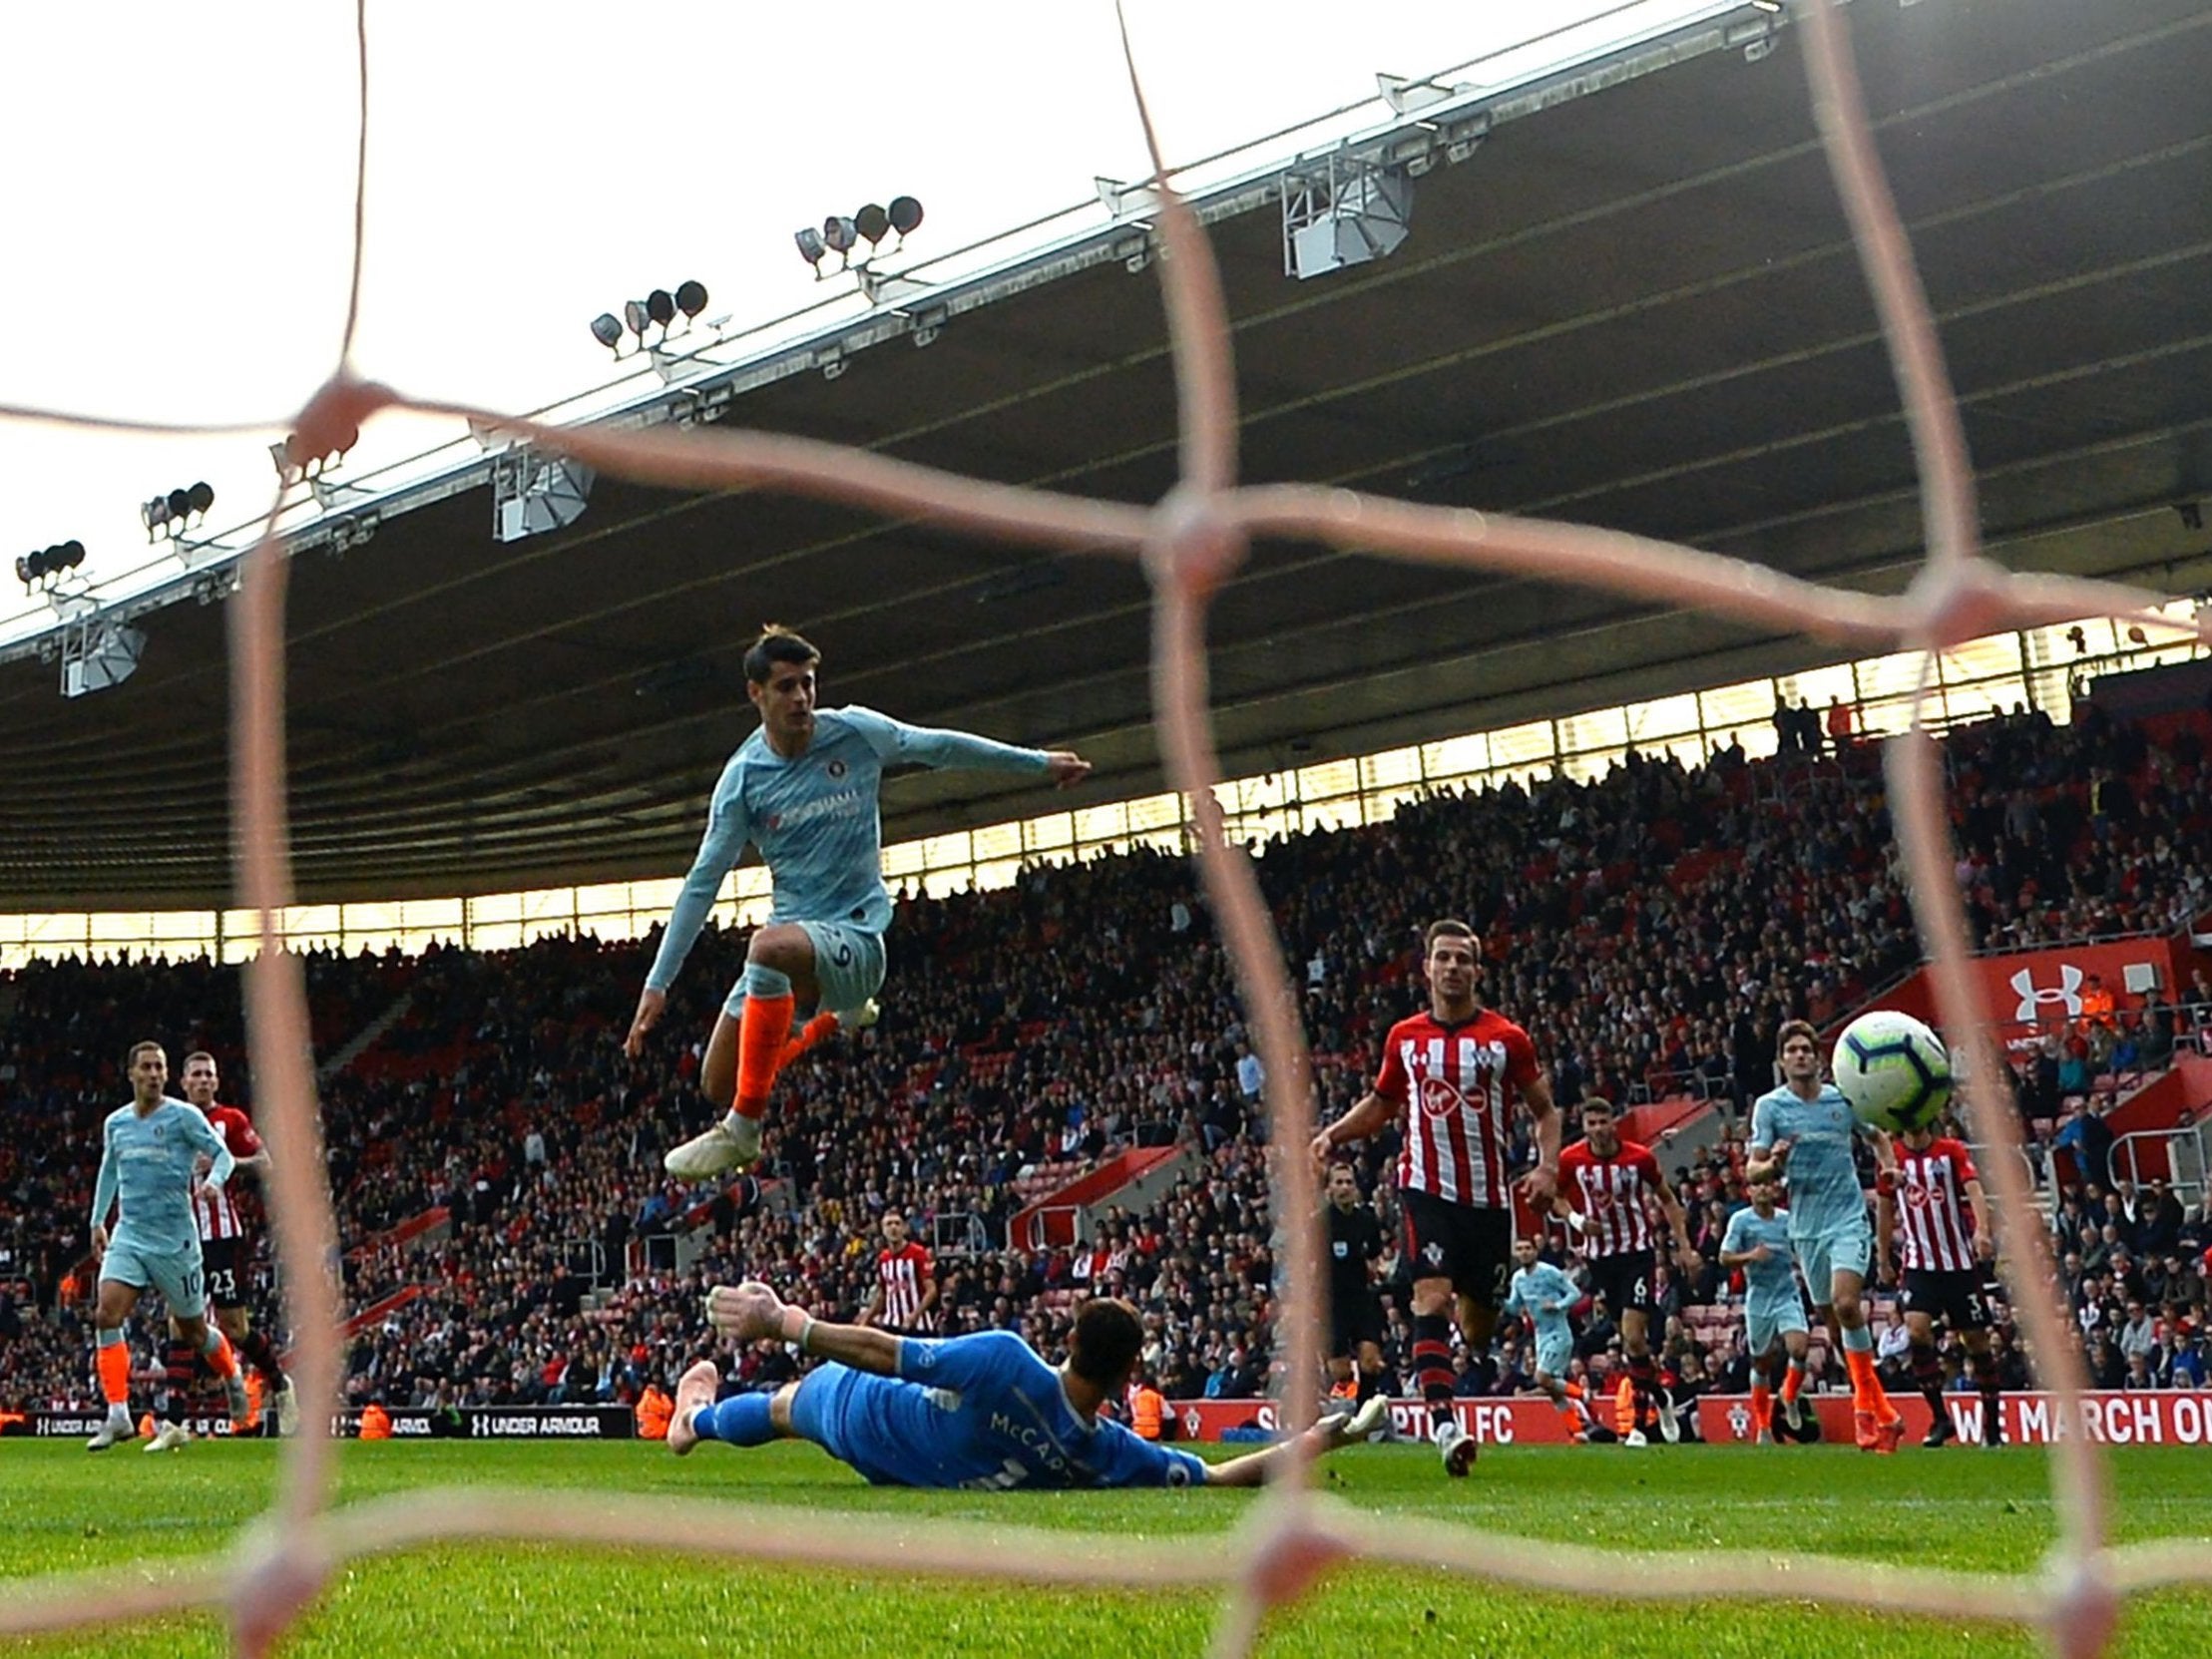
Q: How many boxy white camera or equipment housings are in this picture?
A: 3